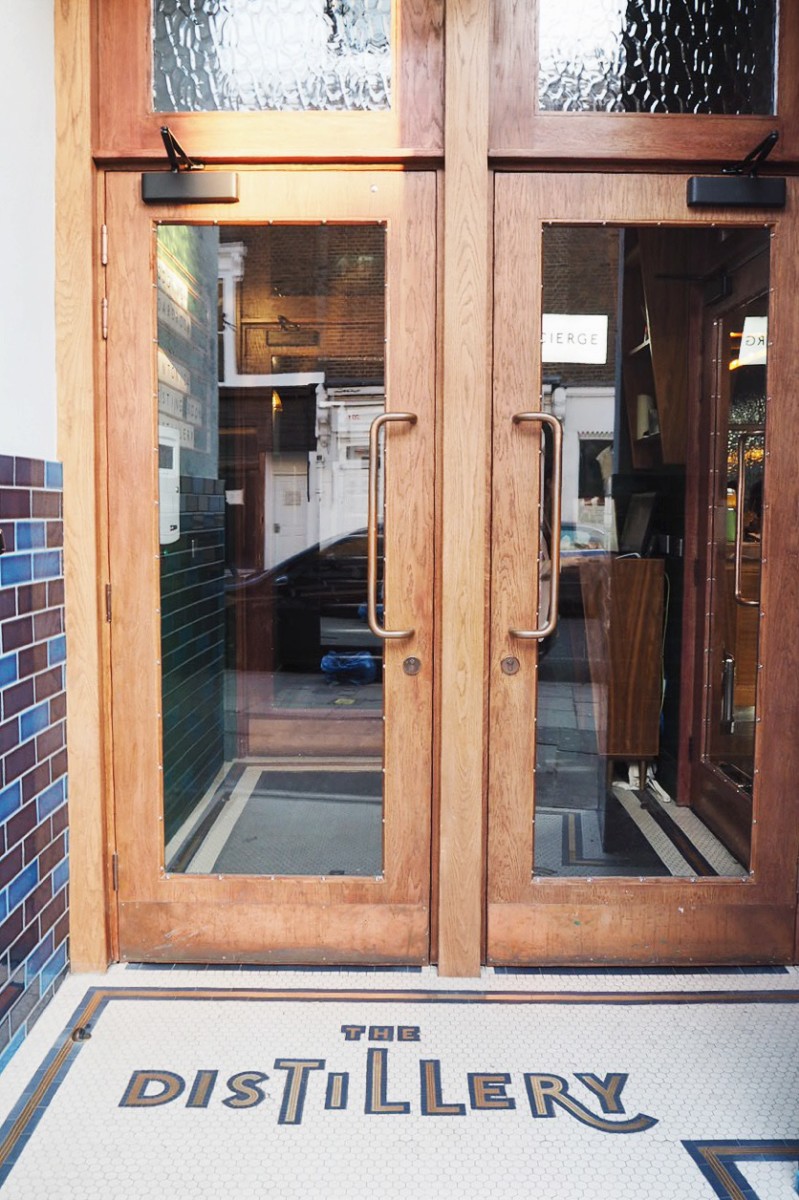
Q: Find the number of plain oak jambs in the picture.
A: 2